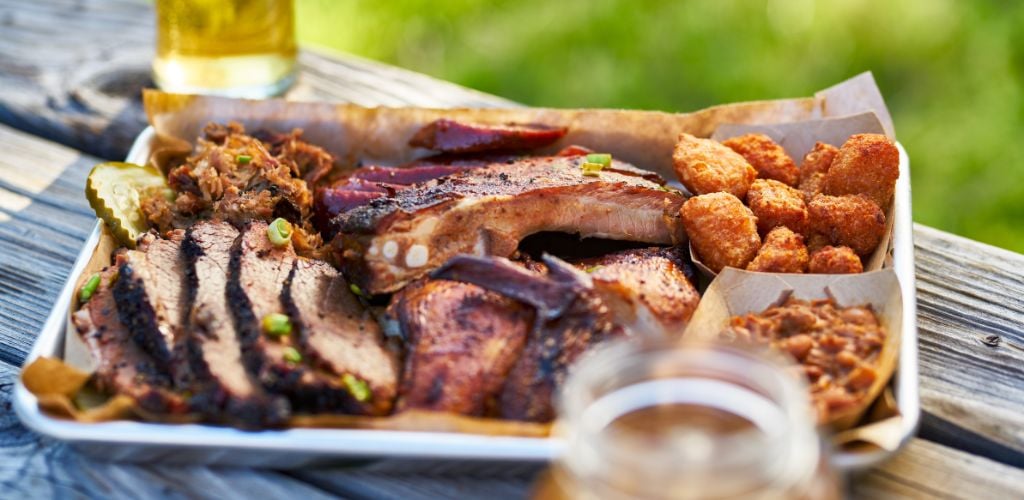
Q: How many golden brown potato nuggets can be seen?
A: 9